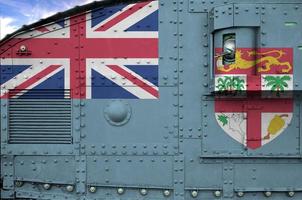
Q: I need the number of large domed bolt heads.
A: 12